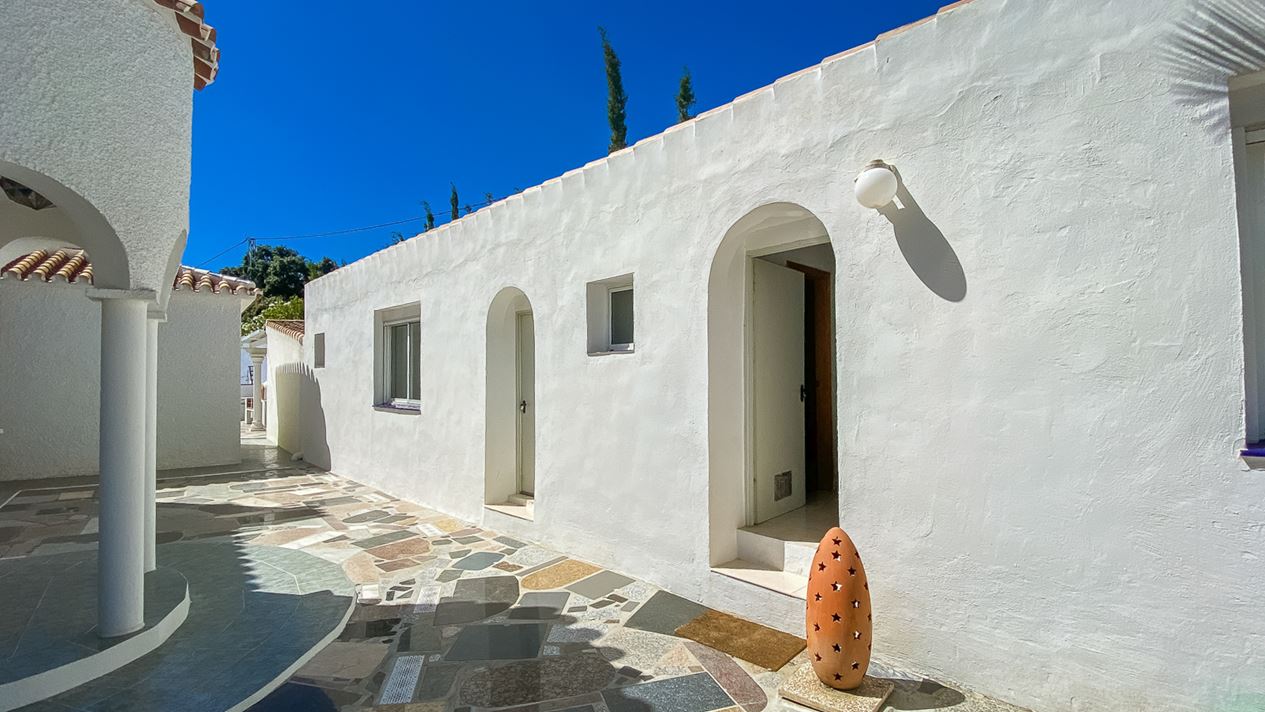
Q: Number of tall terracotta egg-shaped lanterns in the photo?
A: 1